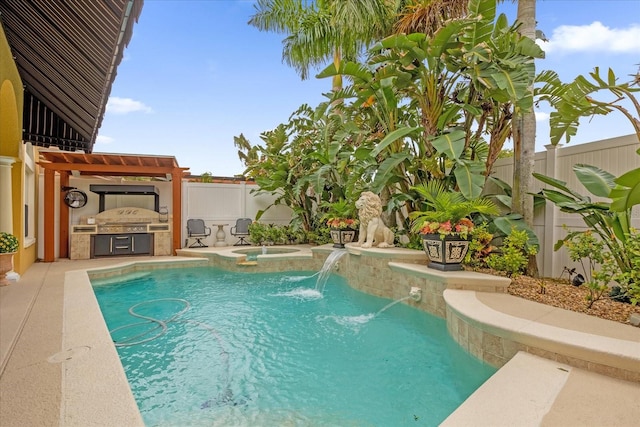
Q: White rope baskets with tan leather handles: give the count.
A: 0